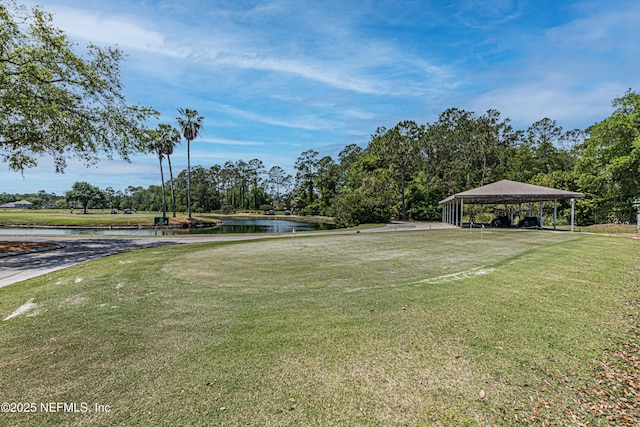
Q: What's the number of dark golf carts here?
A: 2